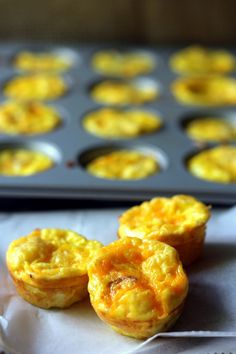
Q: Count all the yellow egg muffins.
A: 15